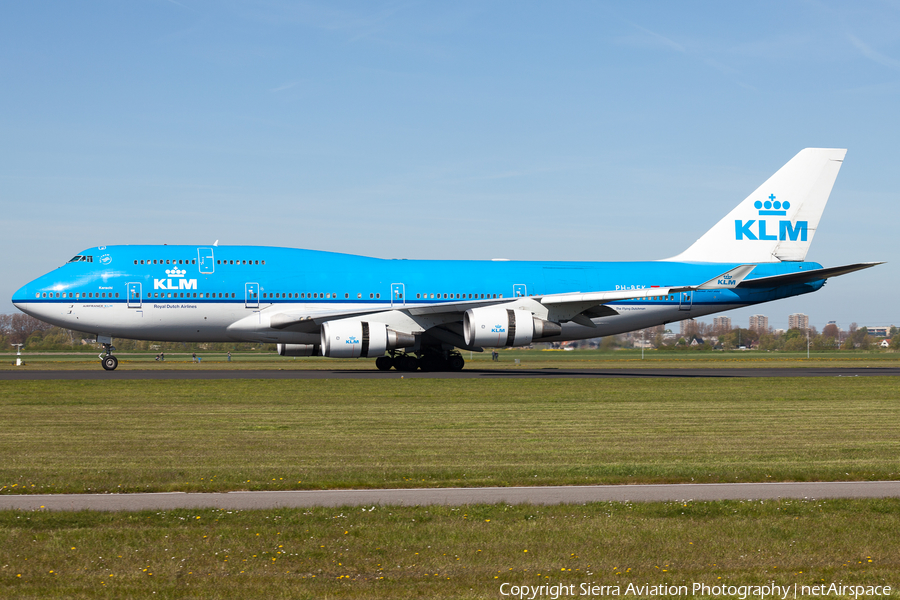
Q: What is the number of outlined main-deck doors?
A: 5